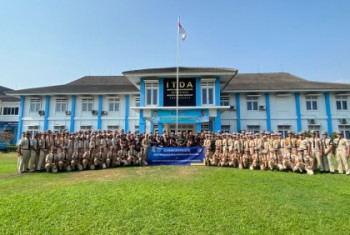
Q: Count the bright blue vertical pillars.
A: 13